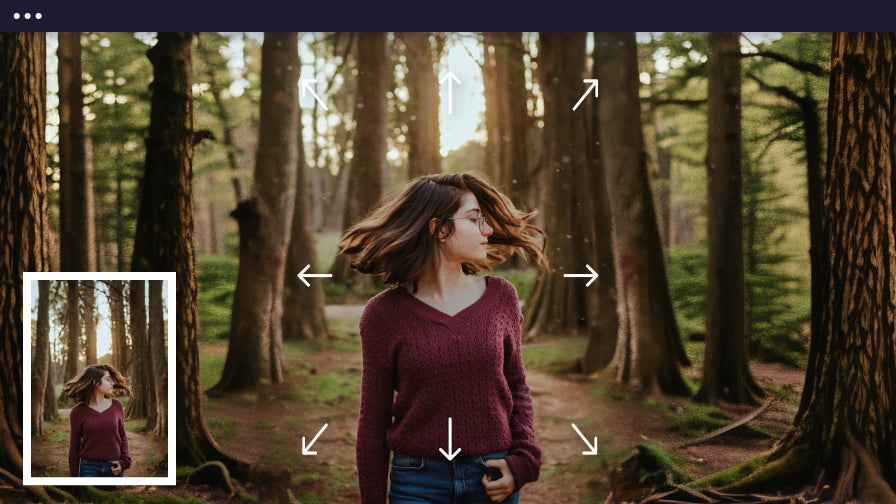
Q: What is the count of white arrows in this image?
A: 8